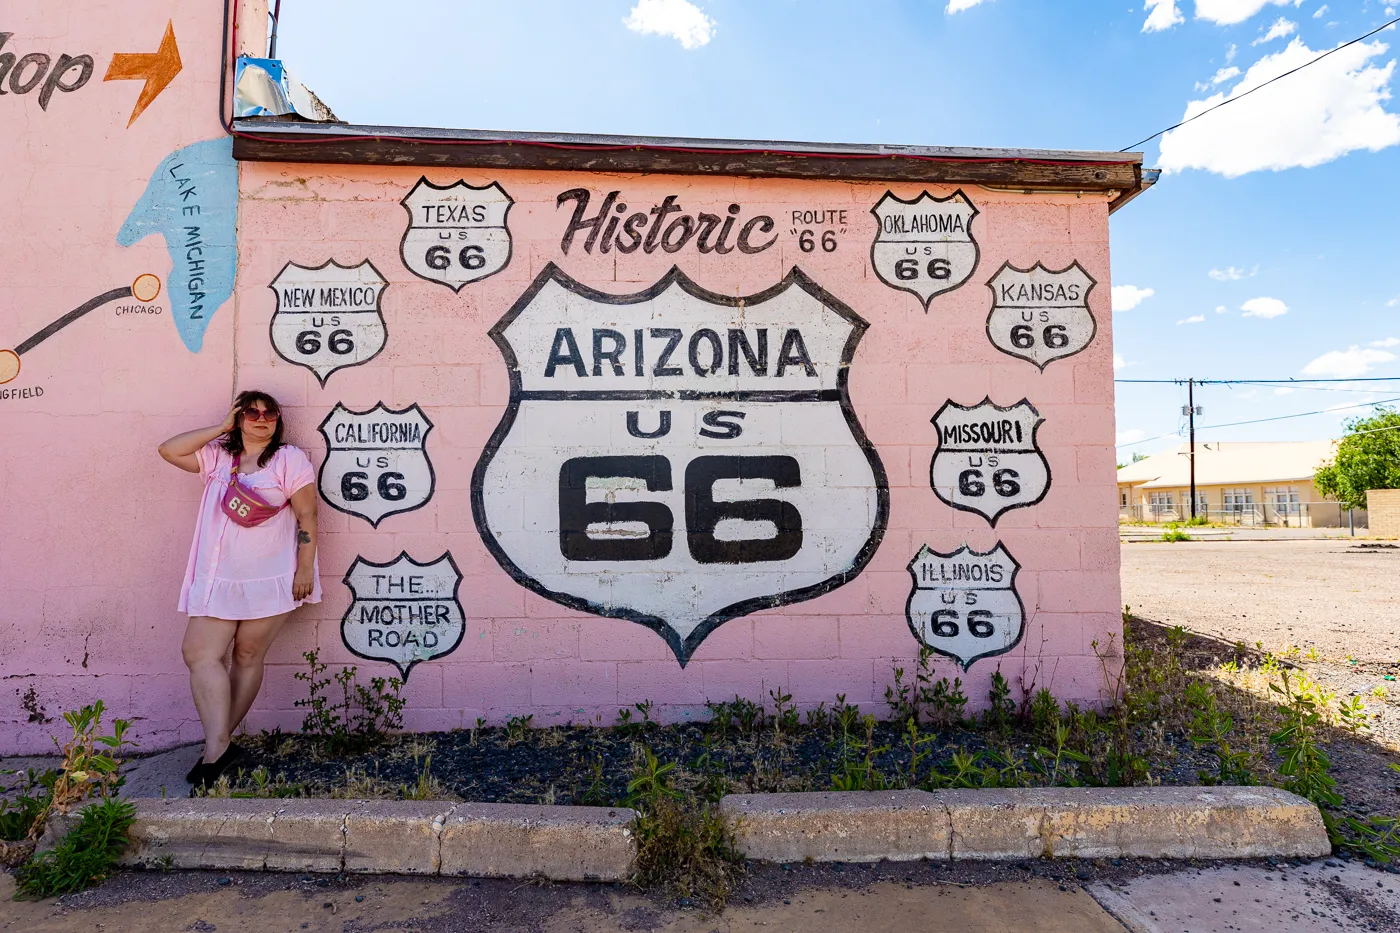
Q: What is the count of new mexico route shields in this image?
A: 1